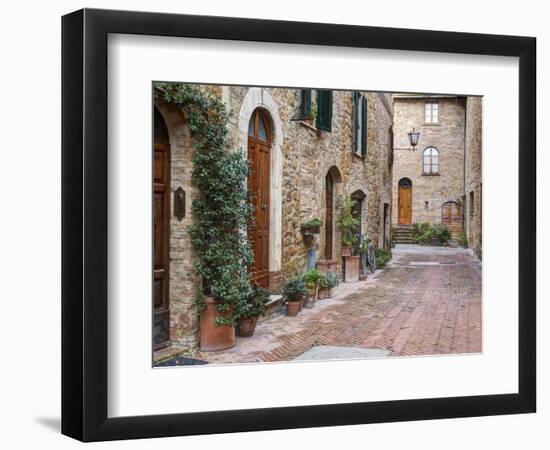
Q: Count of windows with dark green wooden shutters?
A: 2